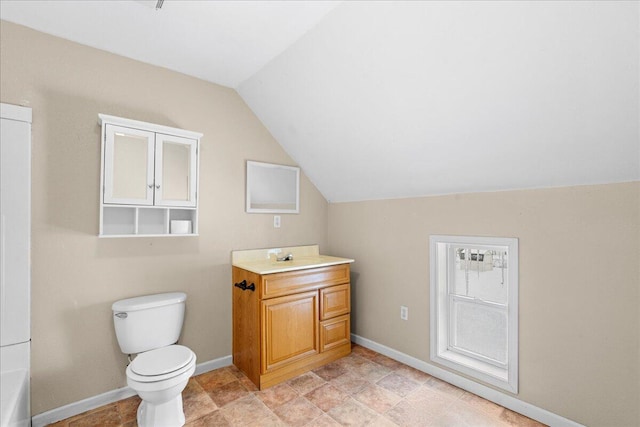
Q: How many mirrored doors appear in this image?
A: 2